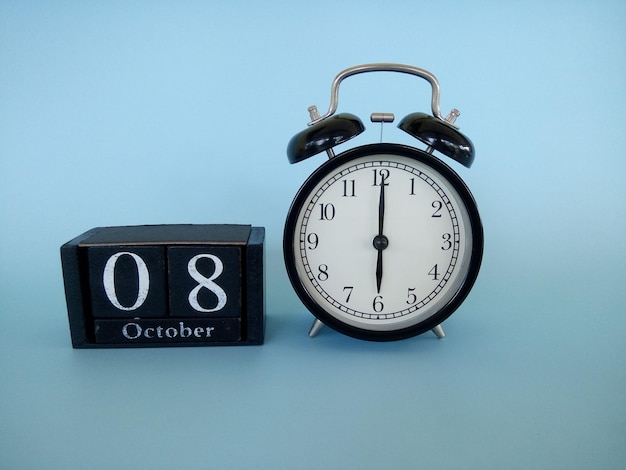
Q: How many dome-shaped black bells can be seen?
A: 2